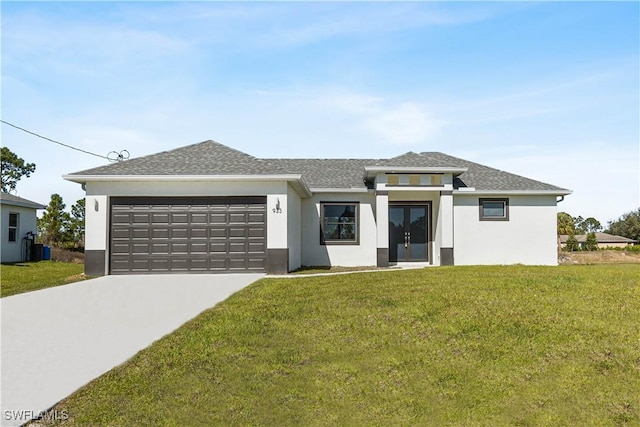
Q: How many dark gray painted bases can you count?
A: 4